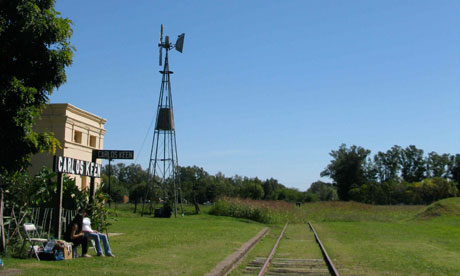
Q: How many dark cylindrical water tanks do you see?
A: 1